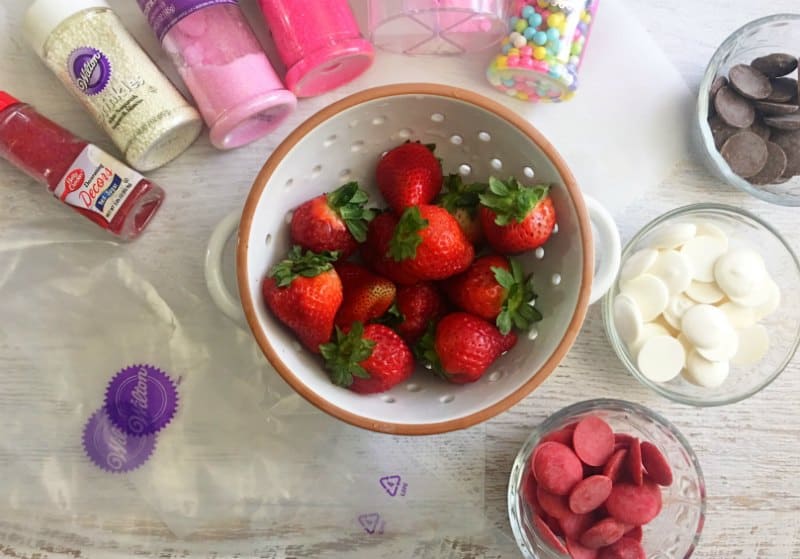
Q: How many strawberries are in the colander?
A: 12